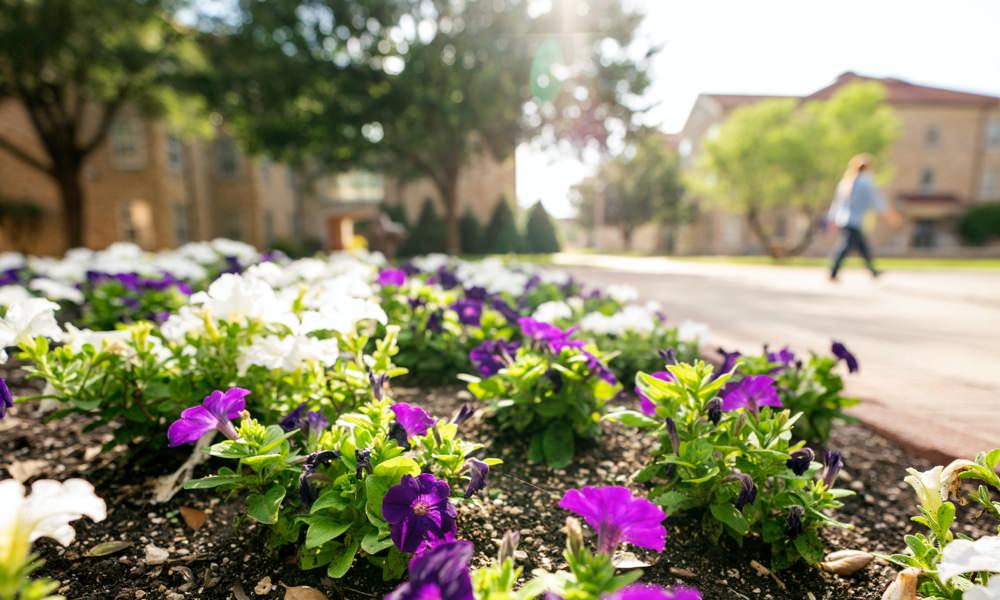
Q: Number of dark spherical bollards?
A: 0